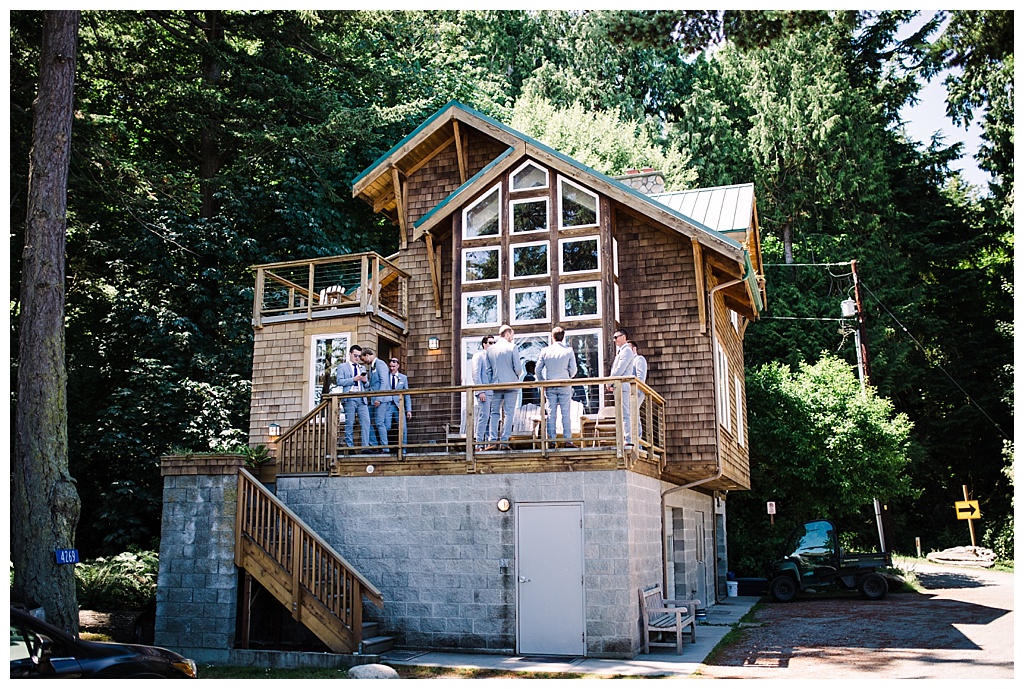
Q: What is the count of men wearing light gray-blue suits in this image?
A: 8